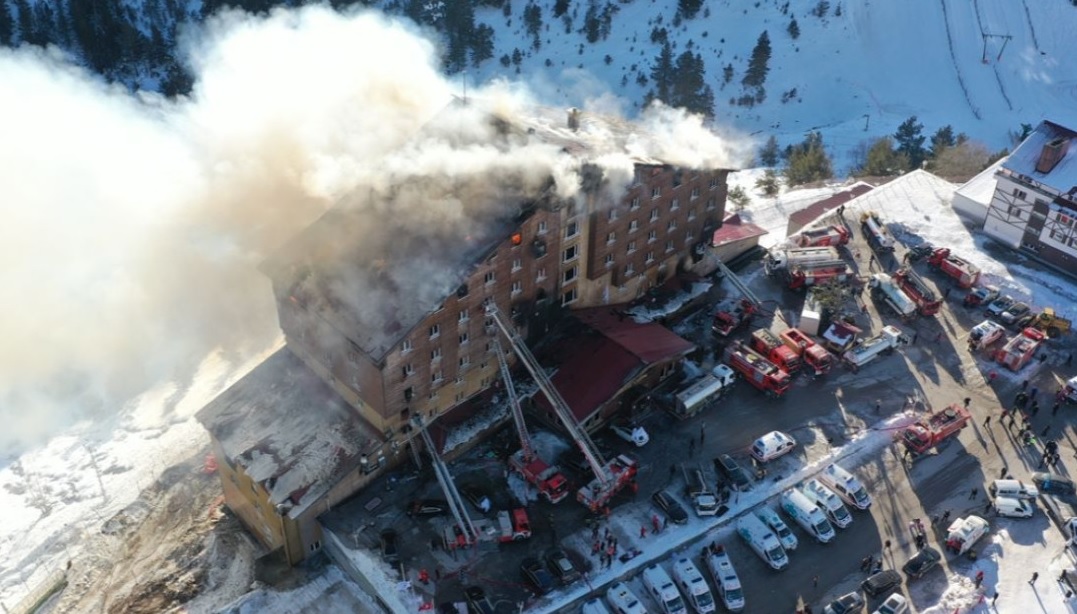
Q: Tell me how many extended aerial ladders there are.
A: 4